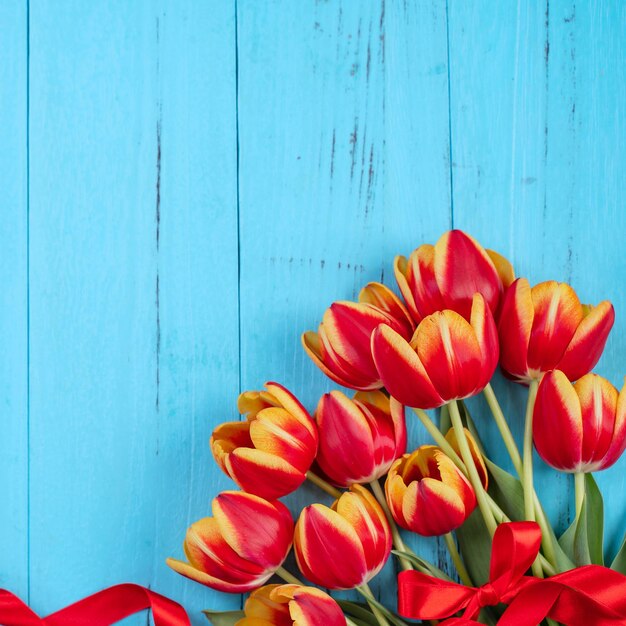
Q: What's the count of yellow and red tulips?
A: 11